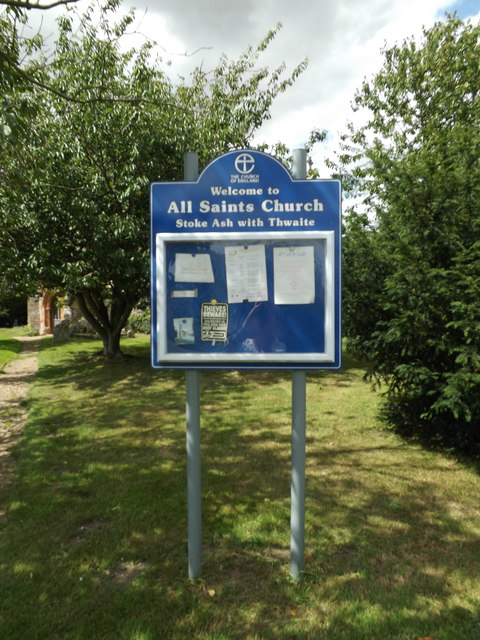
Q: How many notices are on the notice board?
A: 6